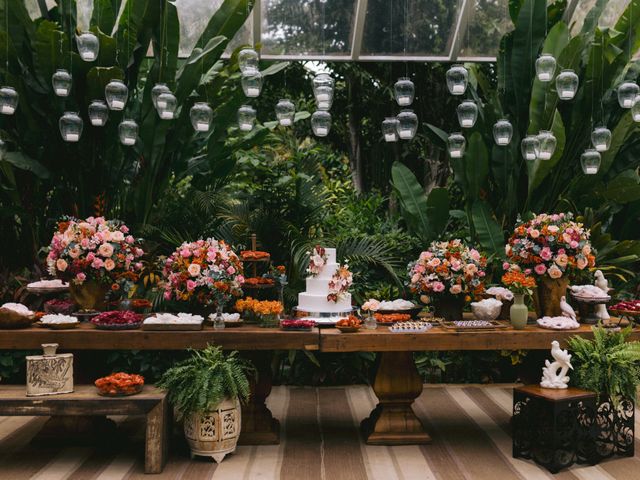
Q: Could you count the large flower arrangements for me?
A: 4